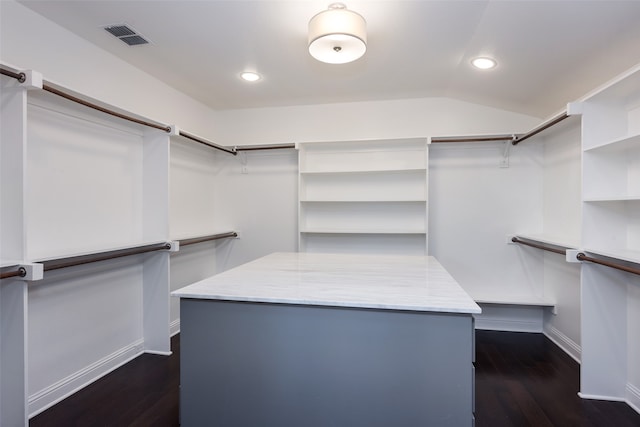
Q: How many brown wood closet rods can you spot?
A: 11